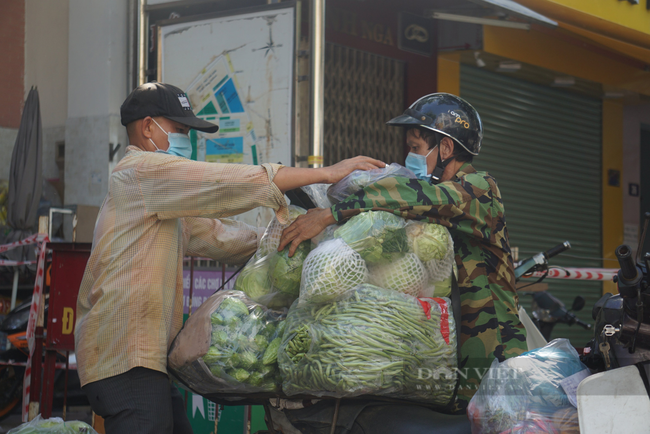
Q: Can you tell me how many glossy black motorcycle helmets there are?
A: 1